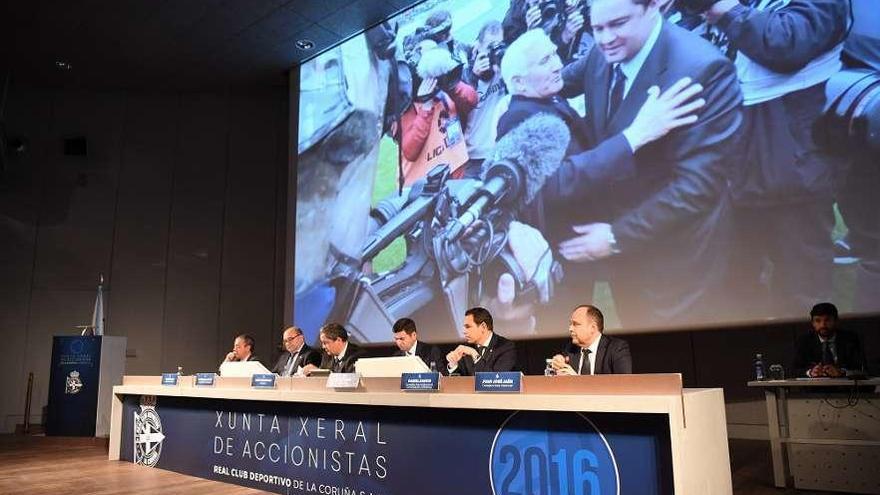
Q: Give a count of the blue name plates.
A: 5